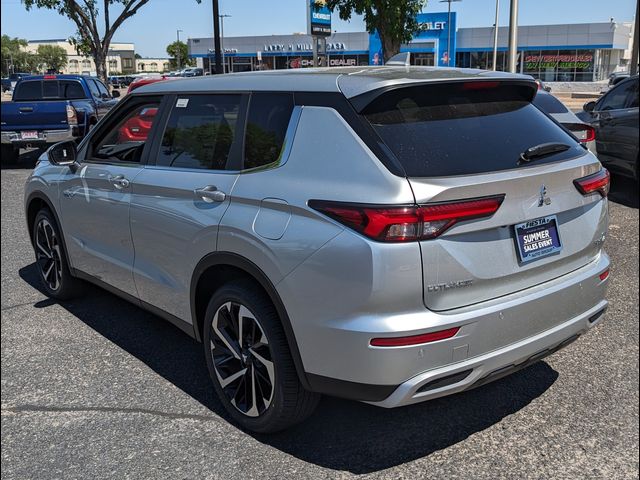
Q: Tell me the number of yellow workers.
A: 0